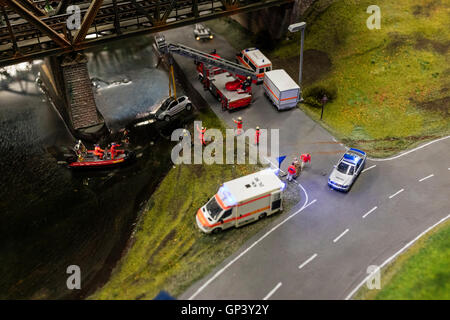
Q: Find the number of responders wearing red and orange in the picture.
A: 7